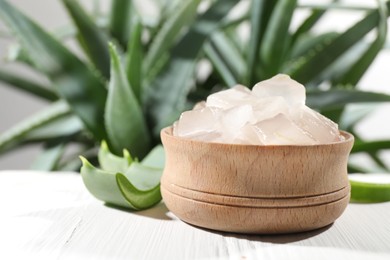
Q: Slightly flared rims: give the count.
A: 1